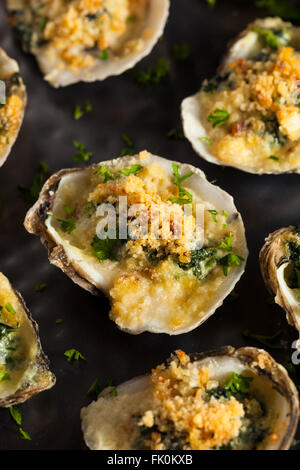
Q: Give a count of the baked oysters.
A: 7